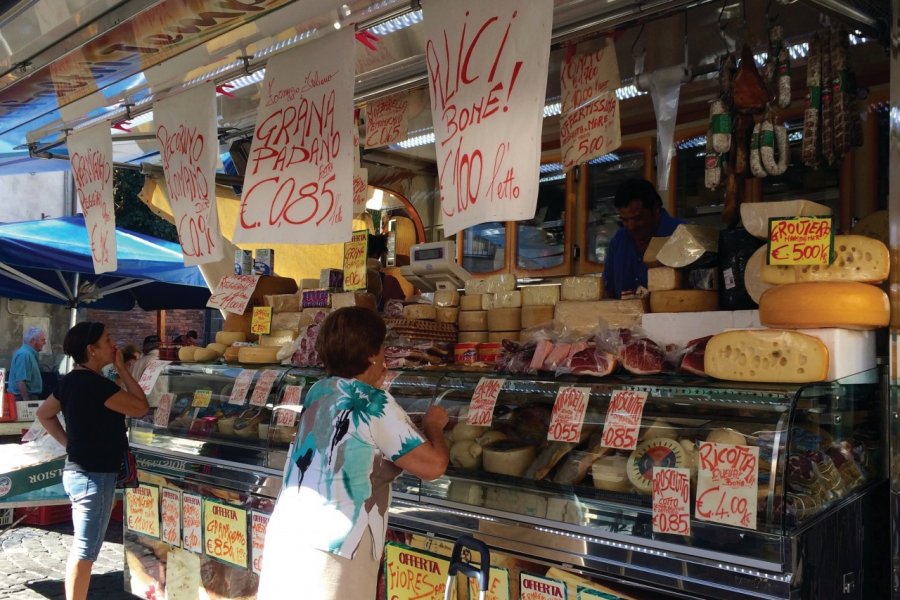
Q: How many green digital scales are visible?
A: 0